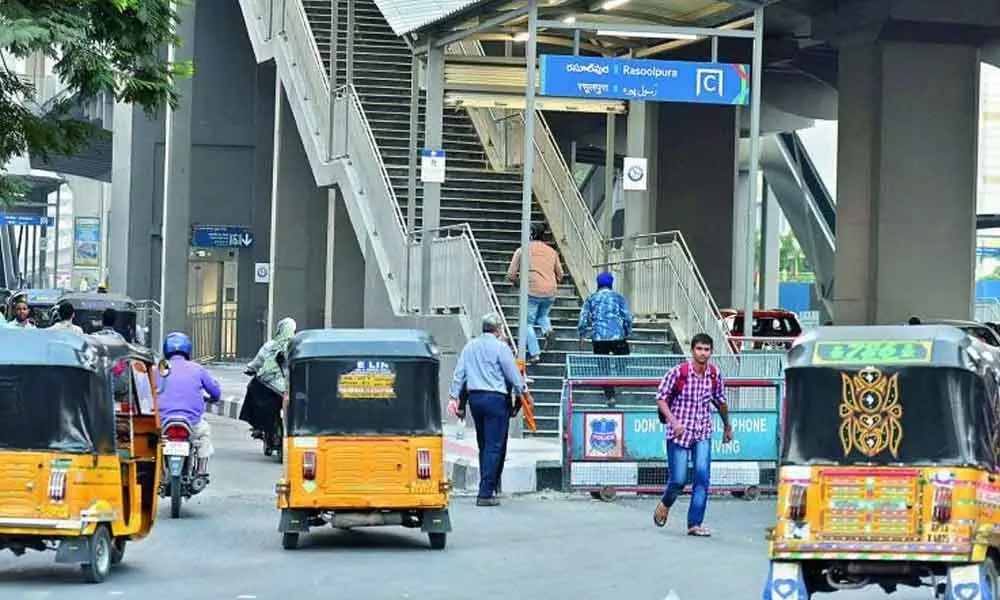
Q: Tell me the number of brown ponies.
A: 0